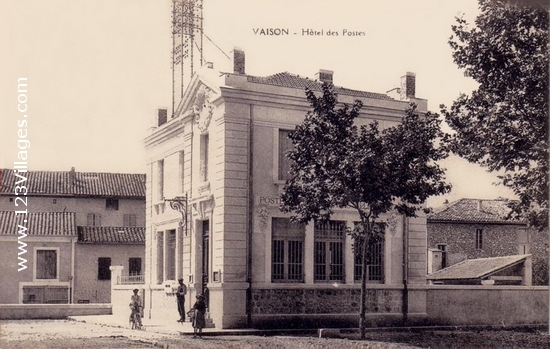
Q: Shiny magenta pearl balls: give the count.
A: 0